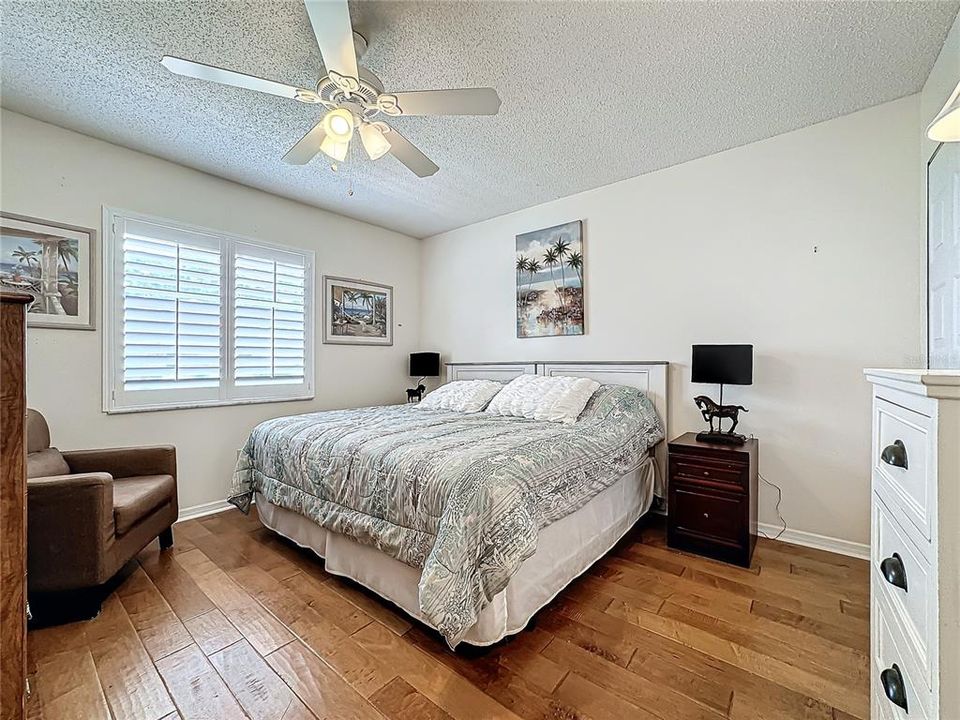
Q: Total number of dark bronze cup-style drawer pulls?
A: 3